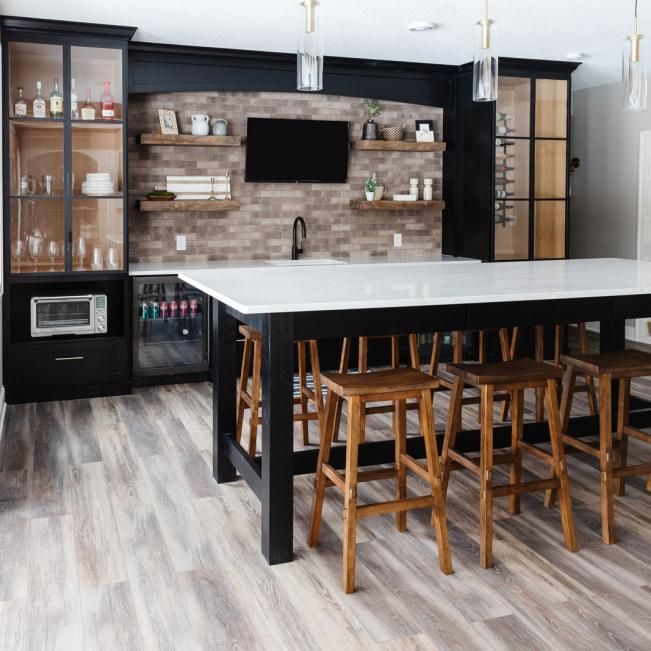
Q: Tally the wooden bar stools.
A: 7